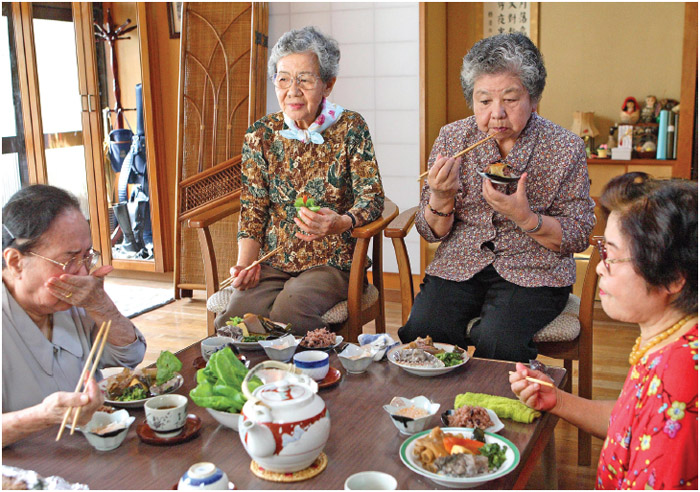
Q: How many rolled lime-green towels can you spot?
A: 1